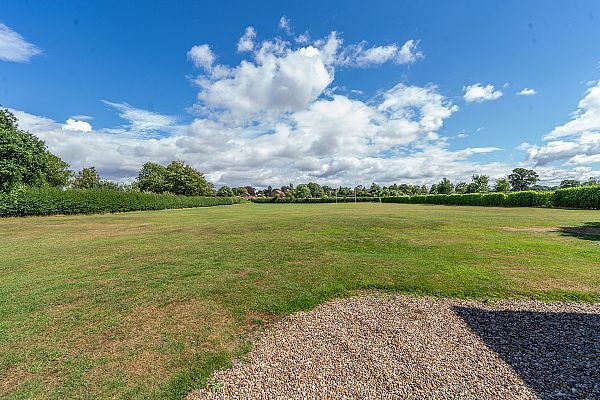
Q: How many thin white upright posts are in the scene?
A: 2